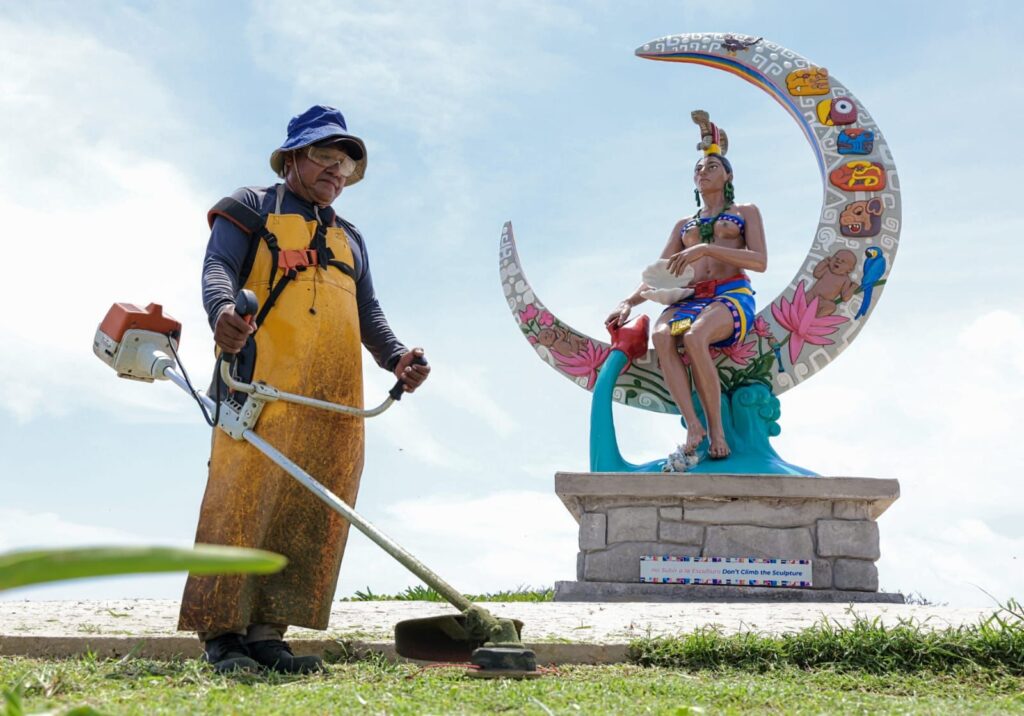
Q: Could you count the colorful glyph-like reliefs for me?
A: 5